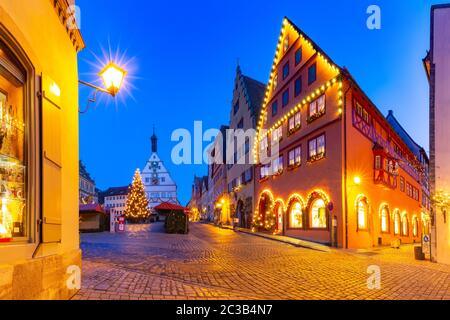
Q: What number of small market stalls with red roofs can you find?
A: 2